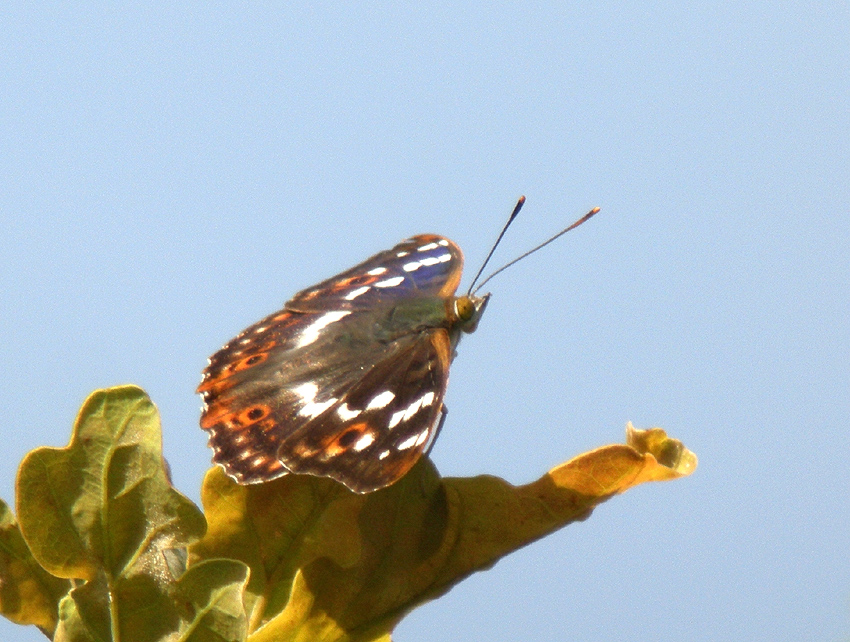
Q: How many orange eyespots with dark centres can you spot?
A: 4